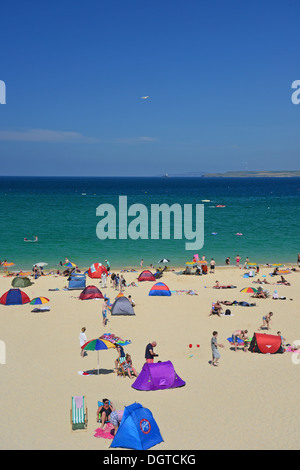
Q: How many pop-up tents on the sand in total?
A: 11